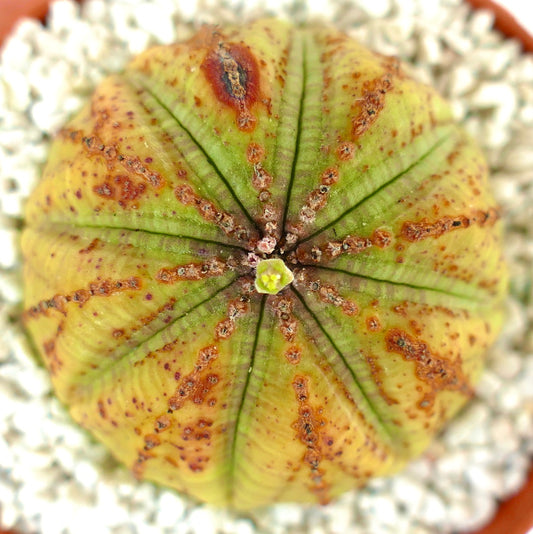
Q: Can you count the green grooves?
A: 8